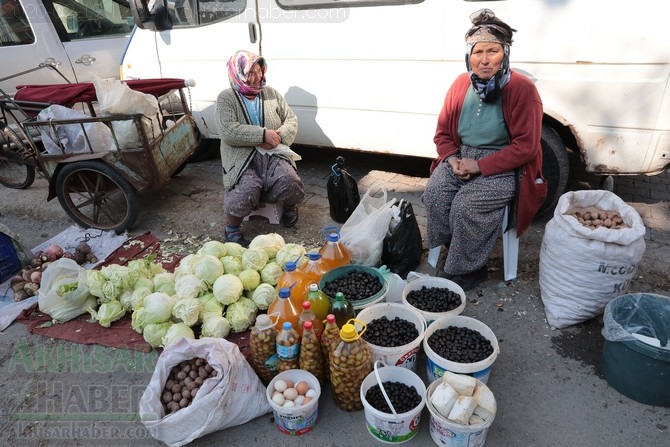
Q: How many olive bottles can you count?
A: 5